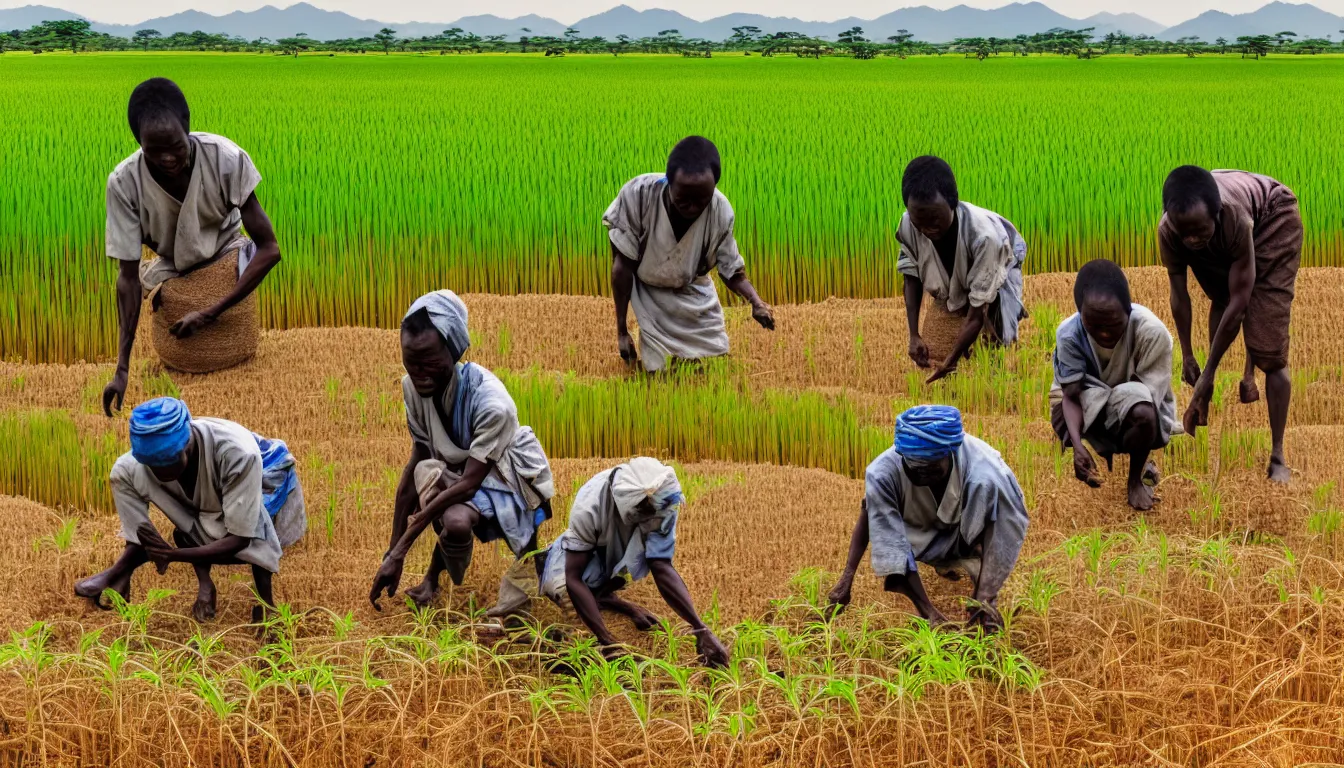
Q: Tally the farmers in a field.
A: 9